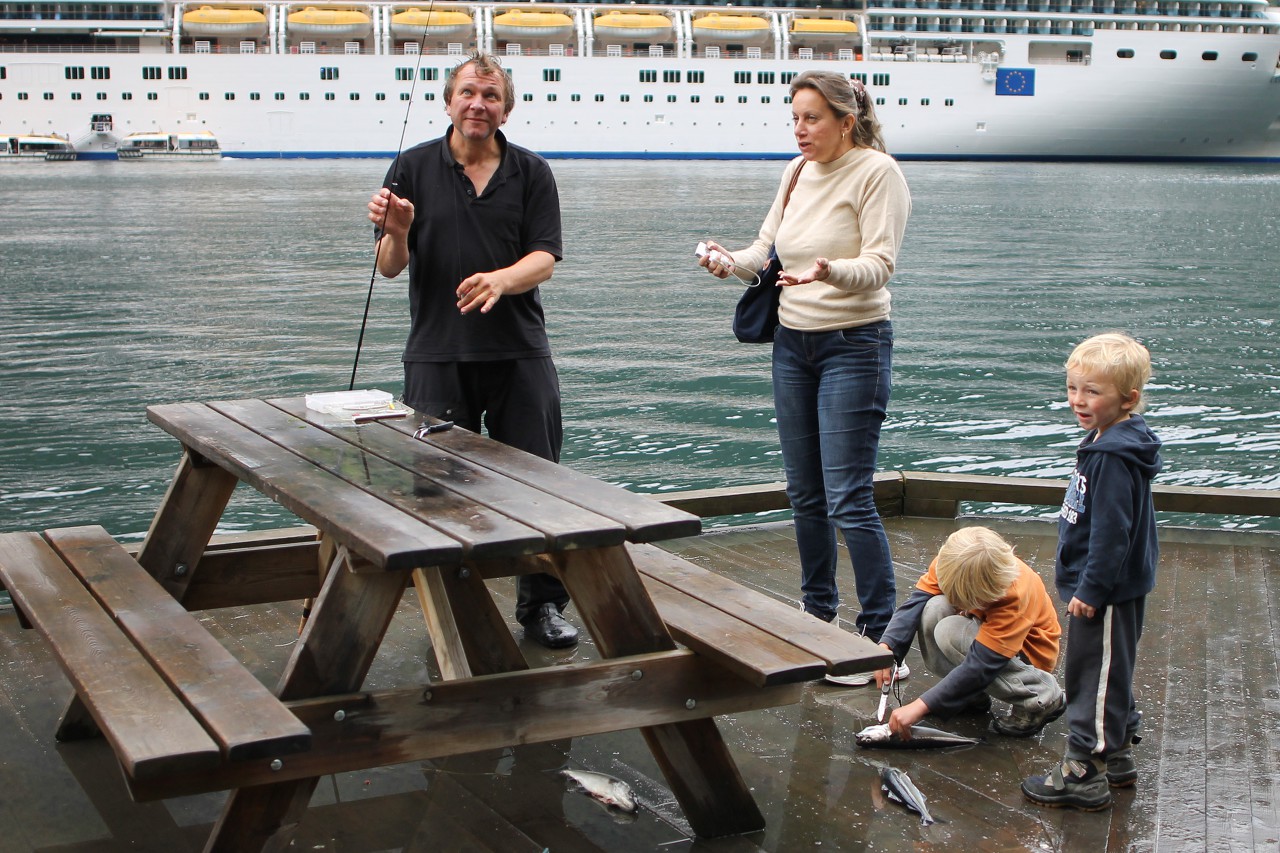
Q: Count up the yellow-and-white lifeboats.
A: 7